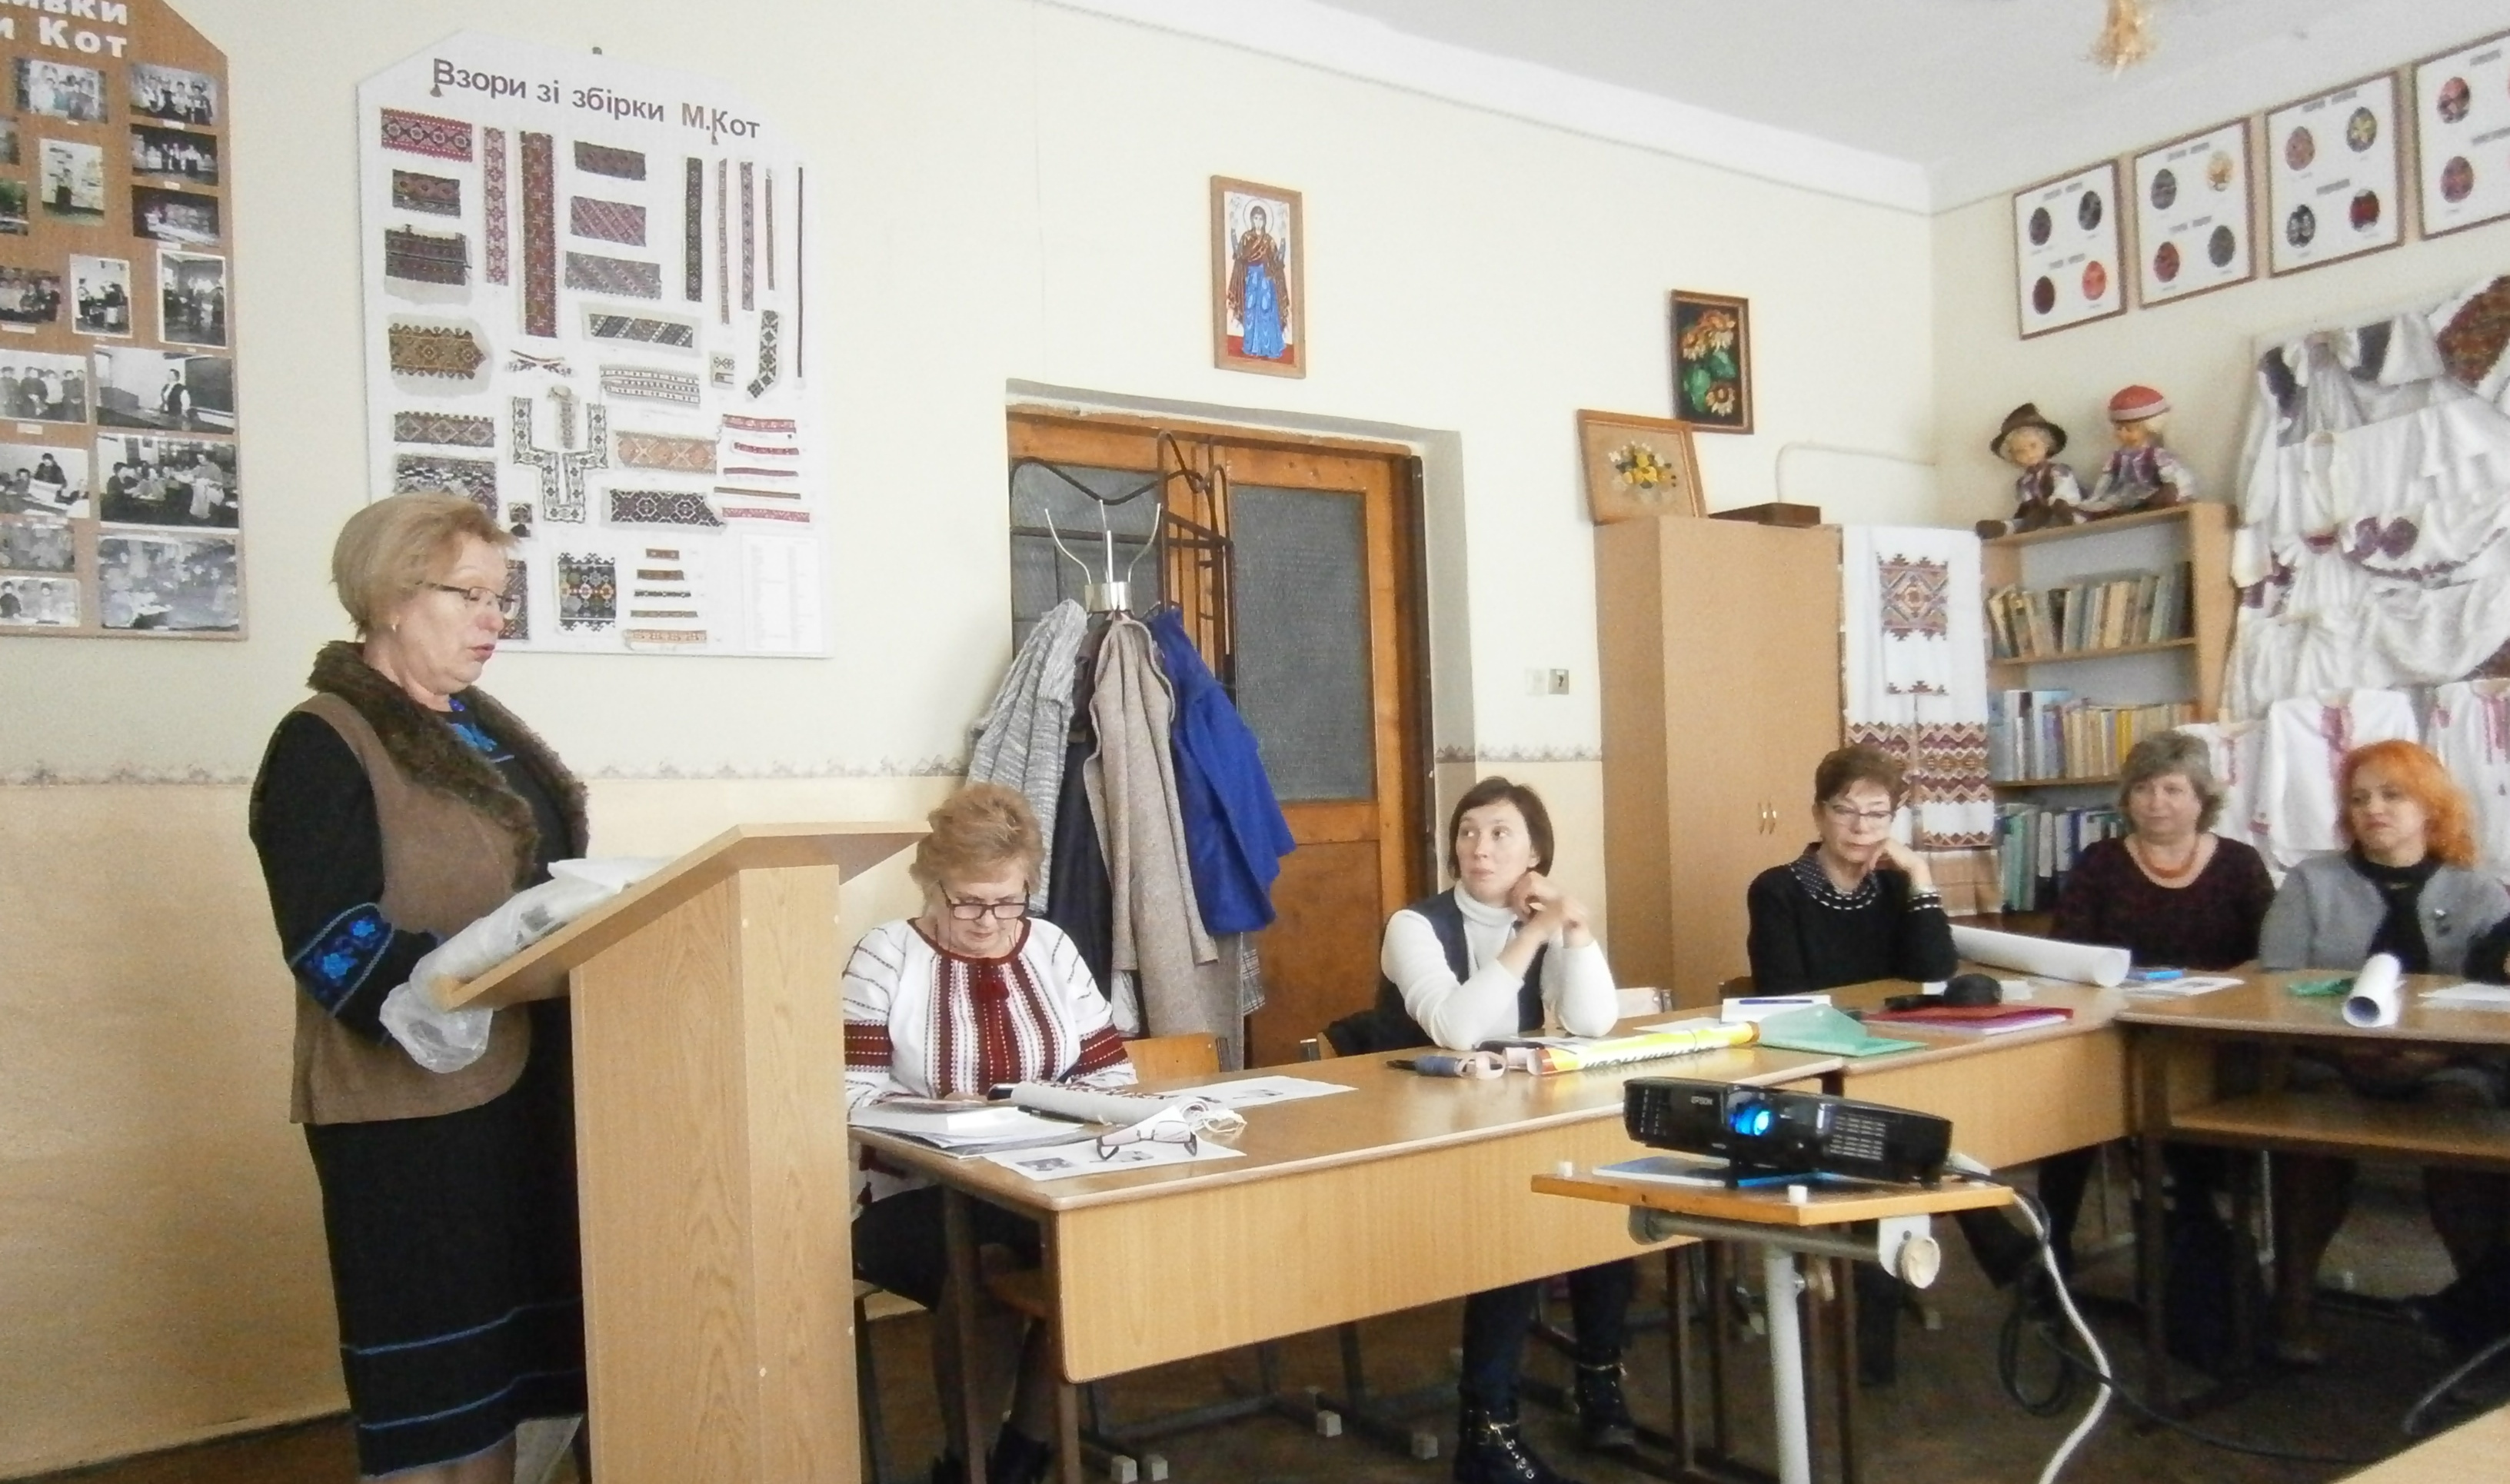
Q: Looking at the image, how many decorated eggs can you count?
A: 14